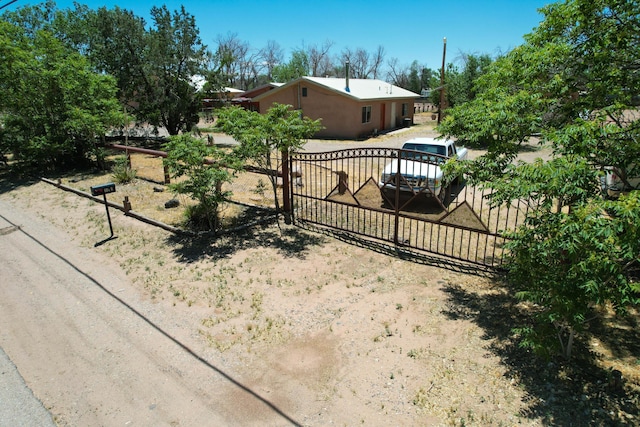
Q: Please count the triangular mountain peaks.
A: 5